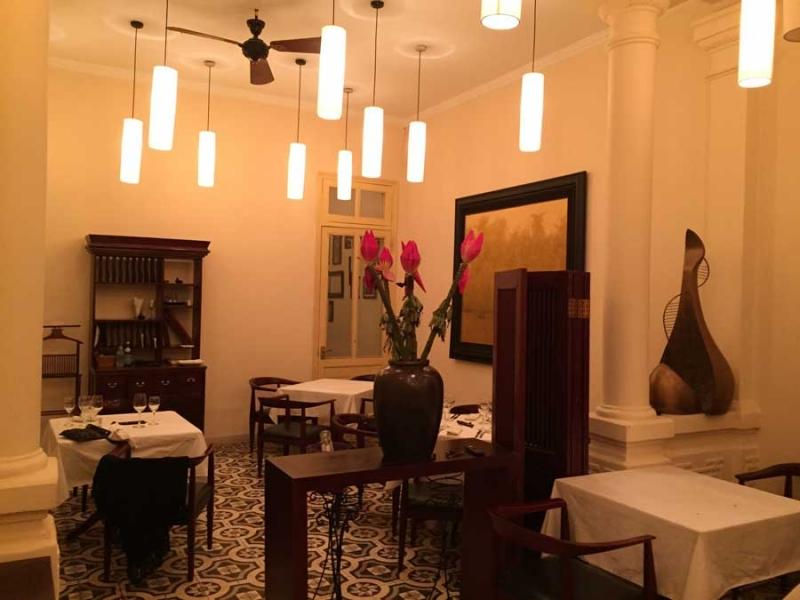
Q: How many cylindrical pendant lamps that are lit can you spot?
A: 11